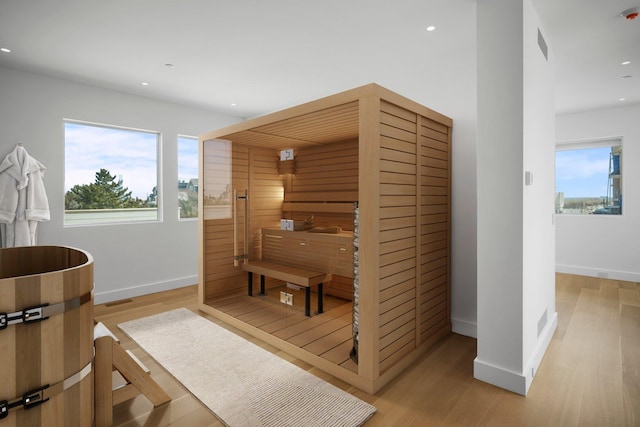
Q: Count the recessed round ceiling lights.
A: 6